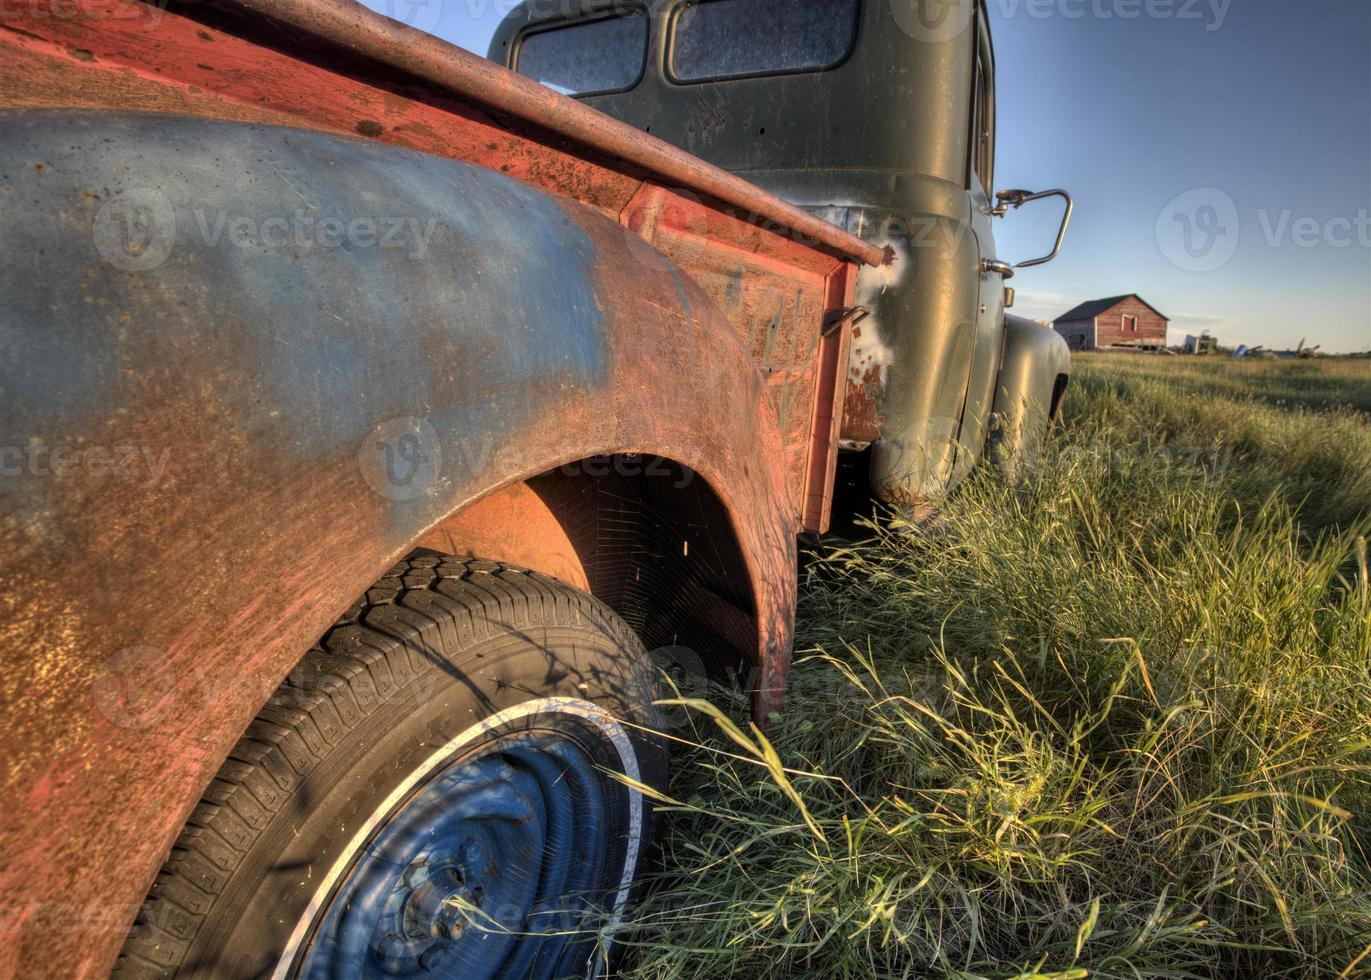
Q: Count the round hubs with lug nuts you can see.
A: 1